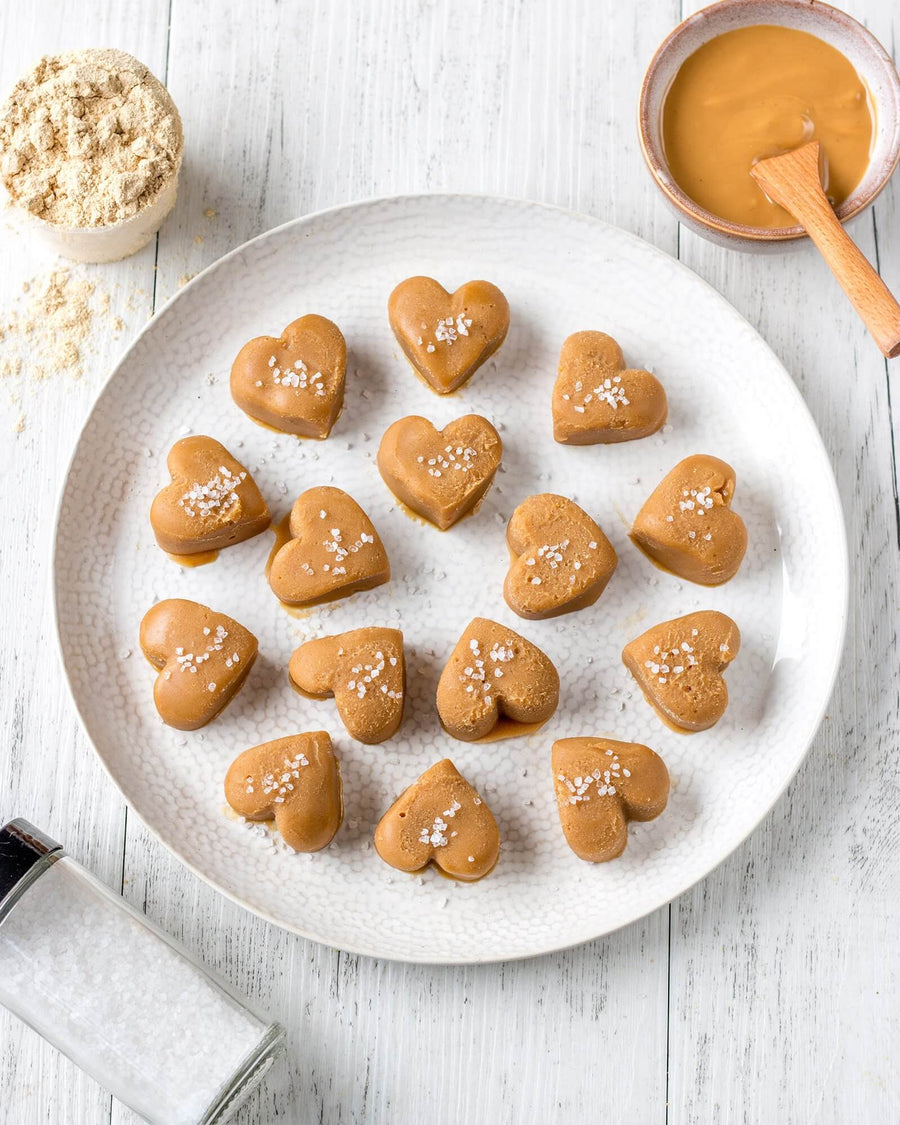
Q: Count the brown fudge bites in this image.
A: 15